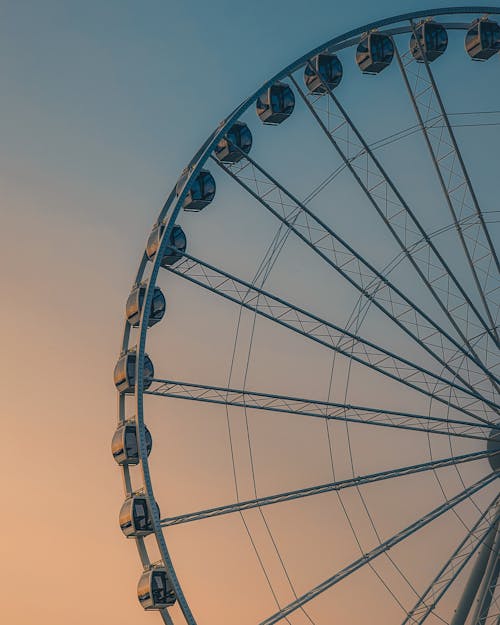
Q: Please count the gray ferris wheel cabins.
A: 13